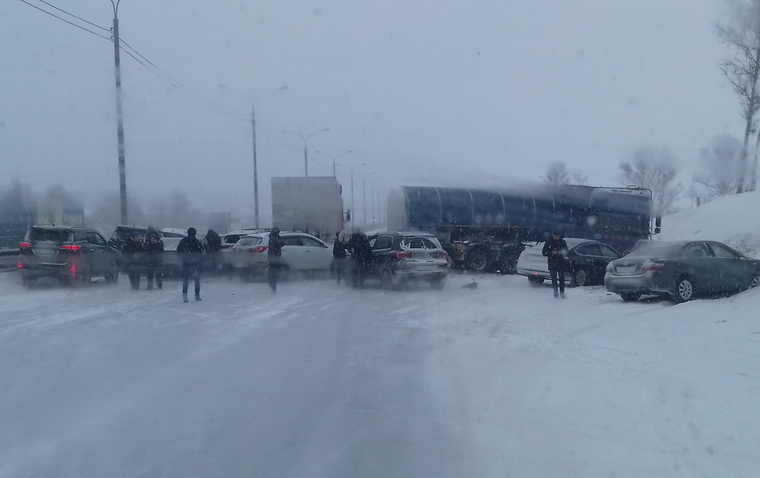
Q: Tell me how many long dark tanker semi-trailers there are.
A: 1